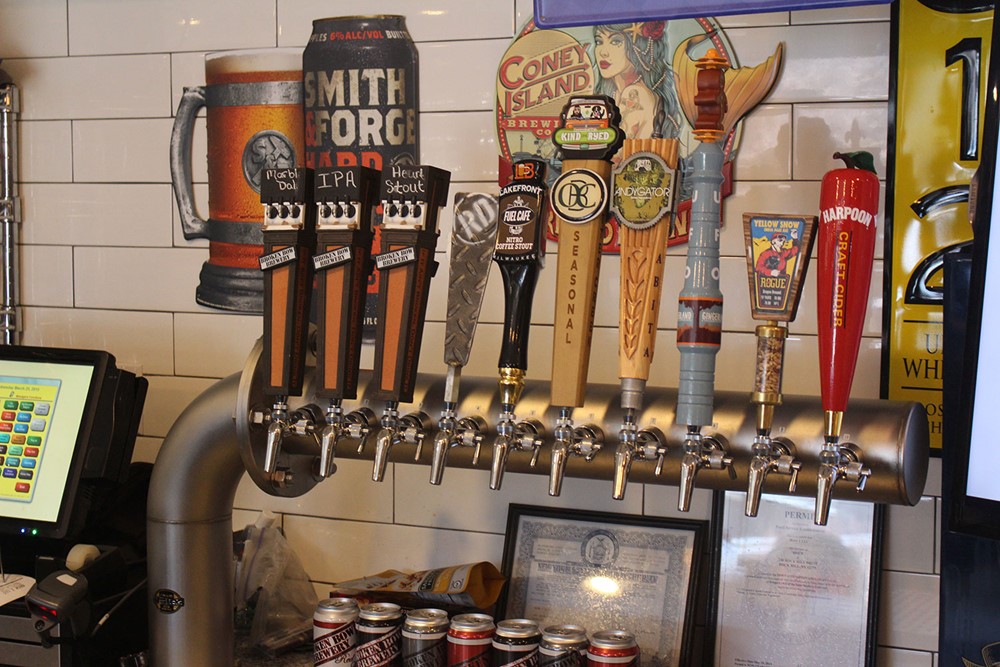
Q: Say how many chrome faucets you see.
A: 10